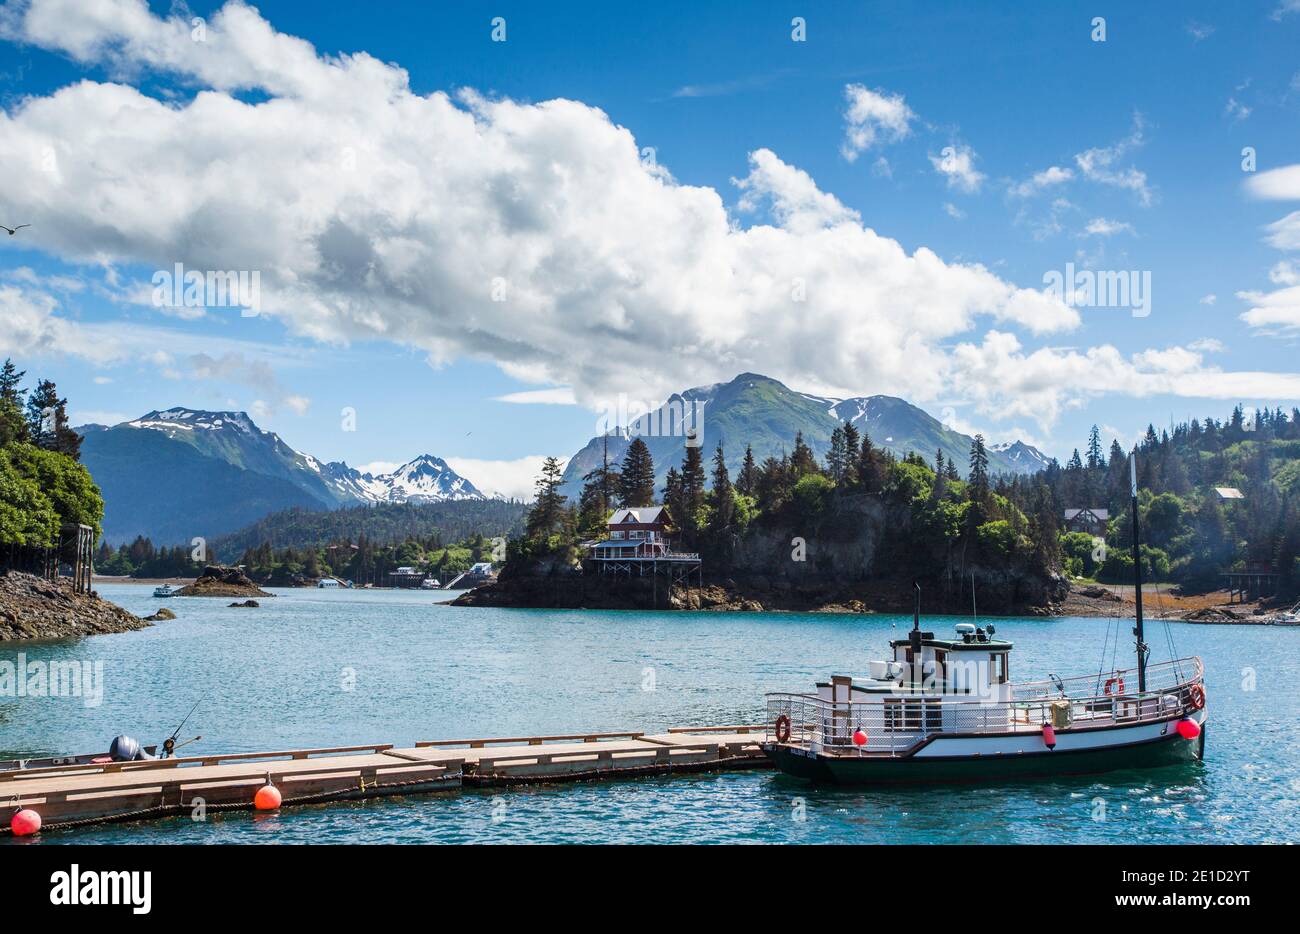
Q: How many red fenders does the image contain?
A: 5